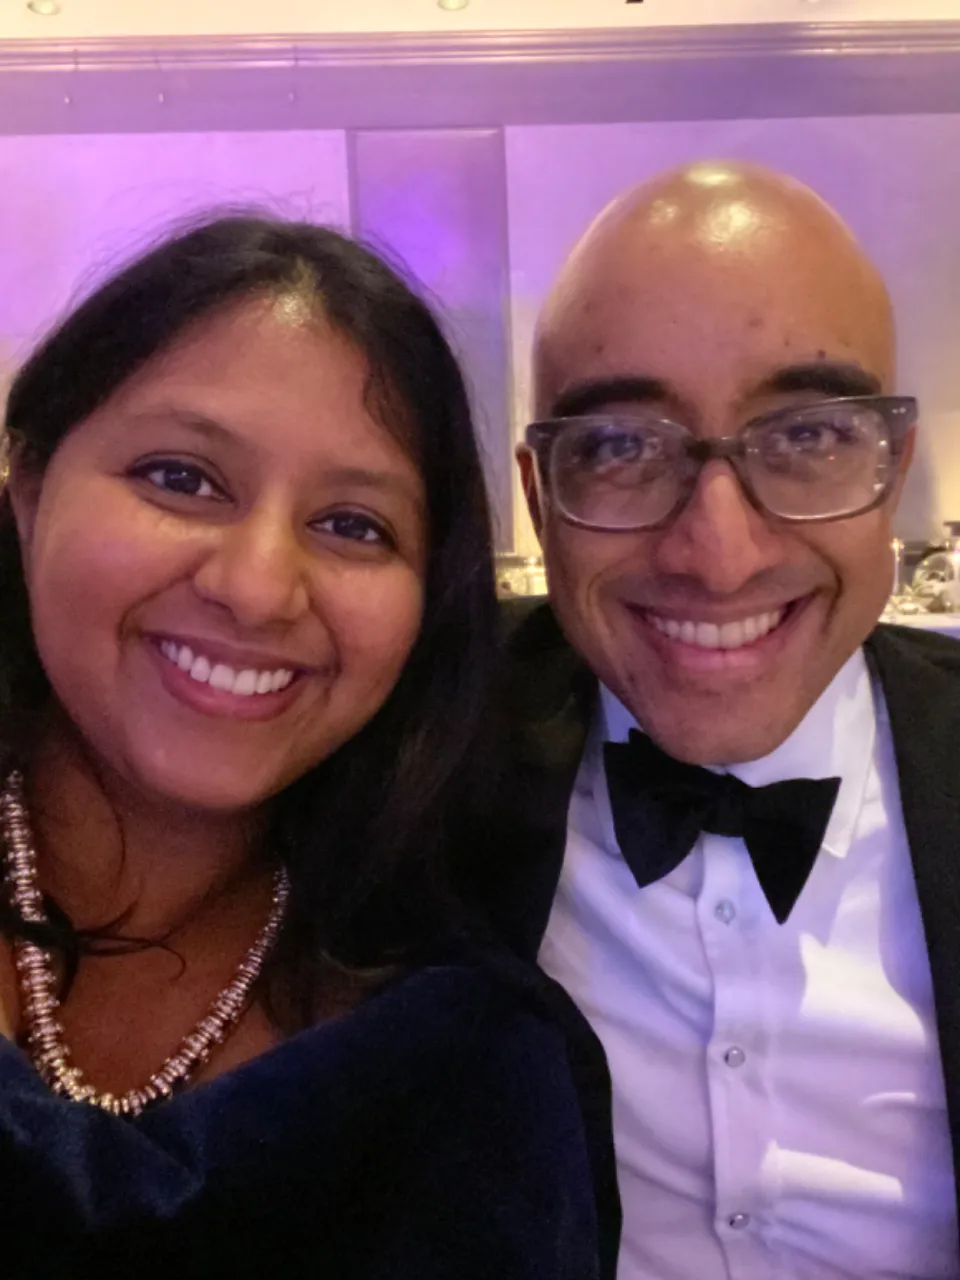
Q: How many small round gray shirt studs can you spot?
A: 3